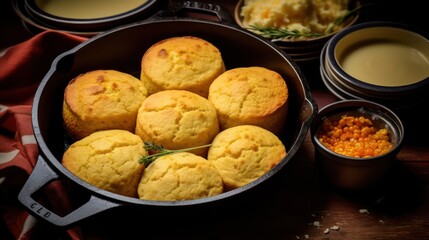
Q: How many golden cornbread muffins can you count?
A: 7